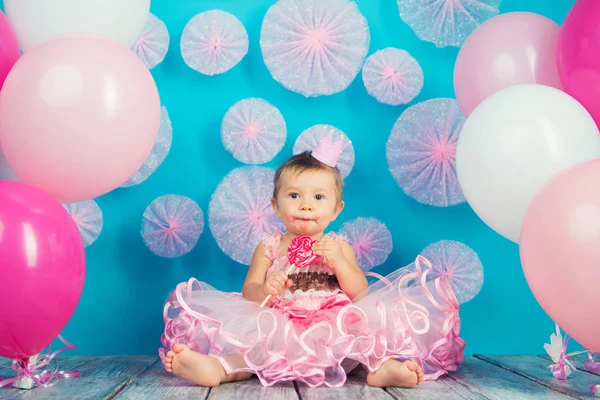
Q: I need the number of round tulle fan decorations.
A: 14